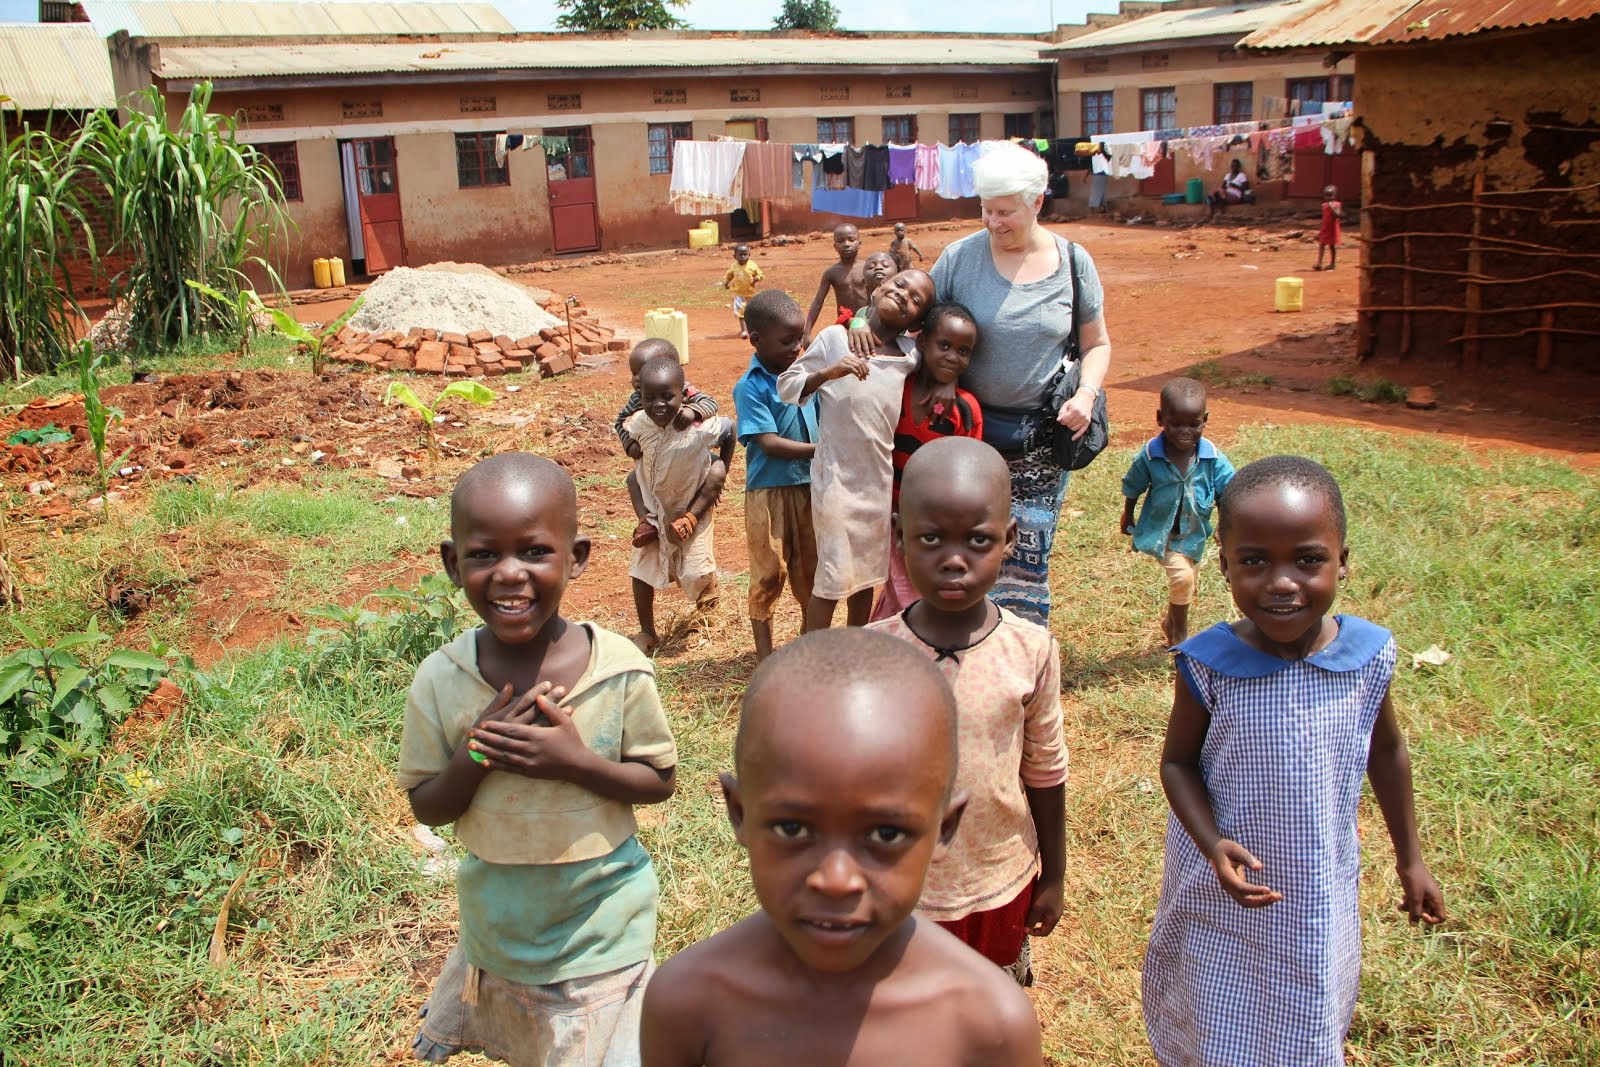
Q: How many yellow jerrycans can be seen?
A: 6